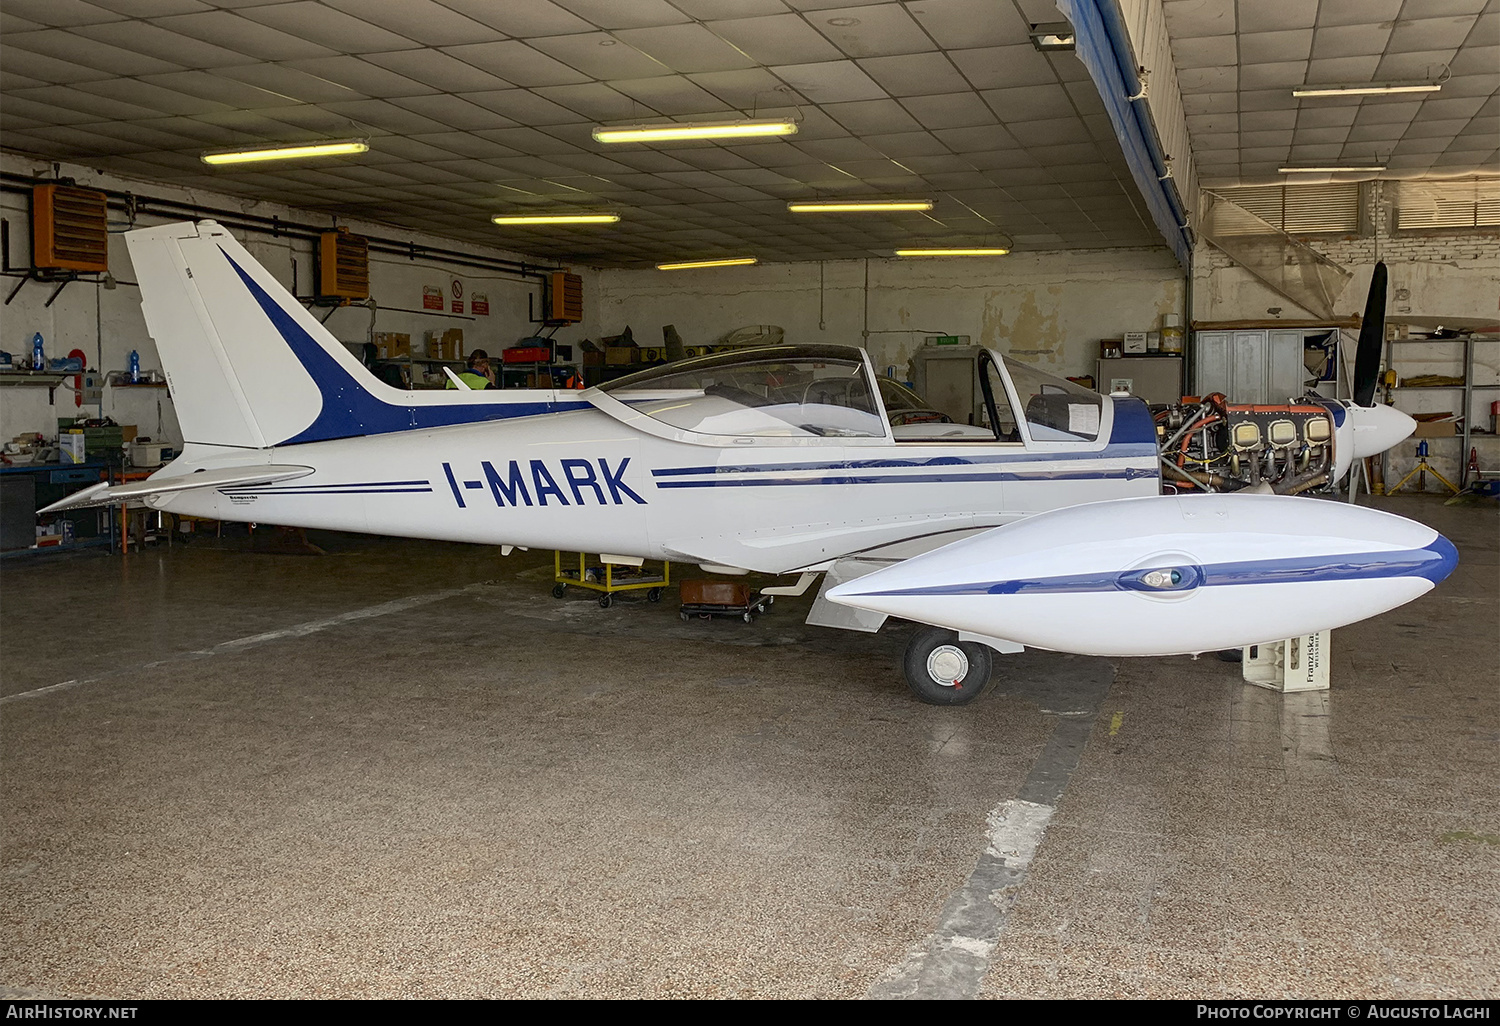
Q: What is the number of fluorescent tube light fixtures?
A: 8